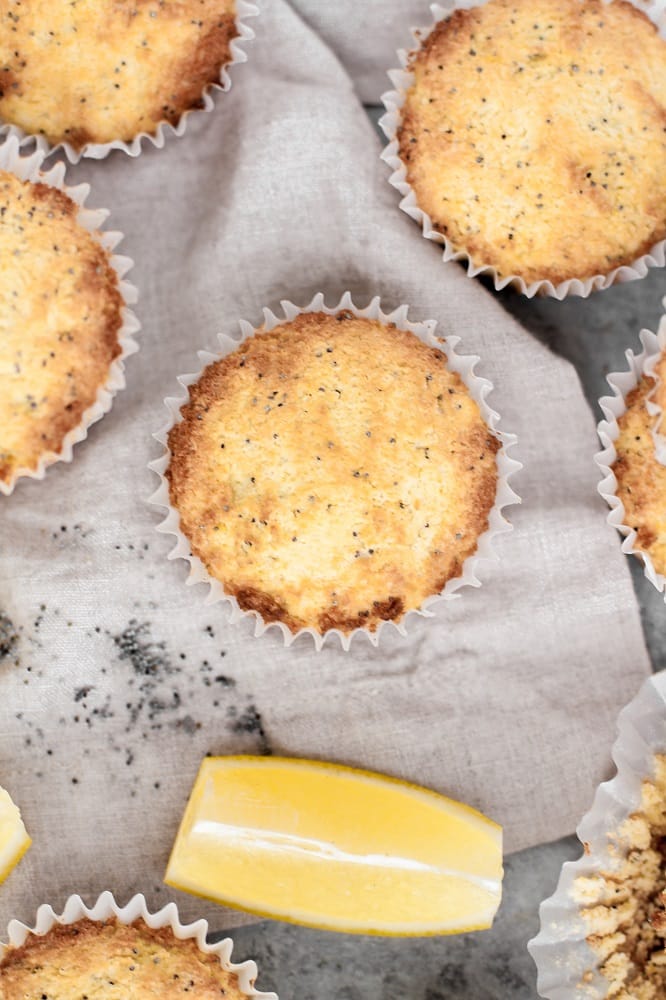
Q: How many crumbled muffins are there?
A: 1